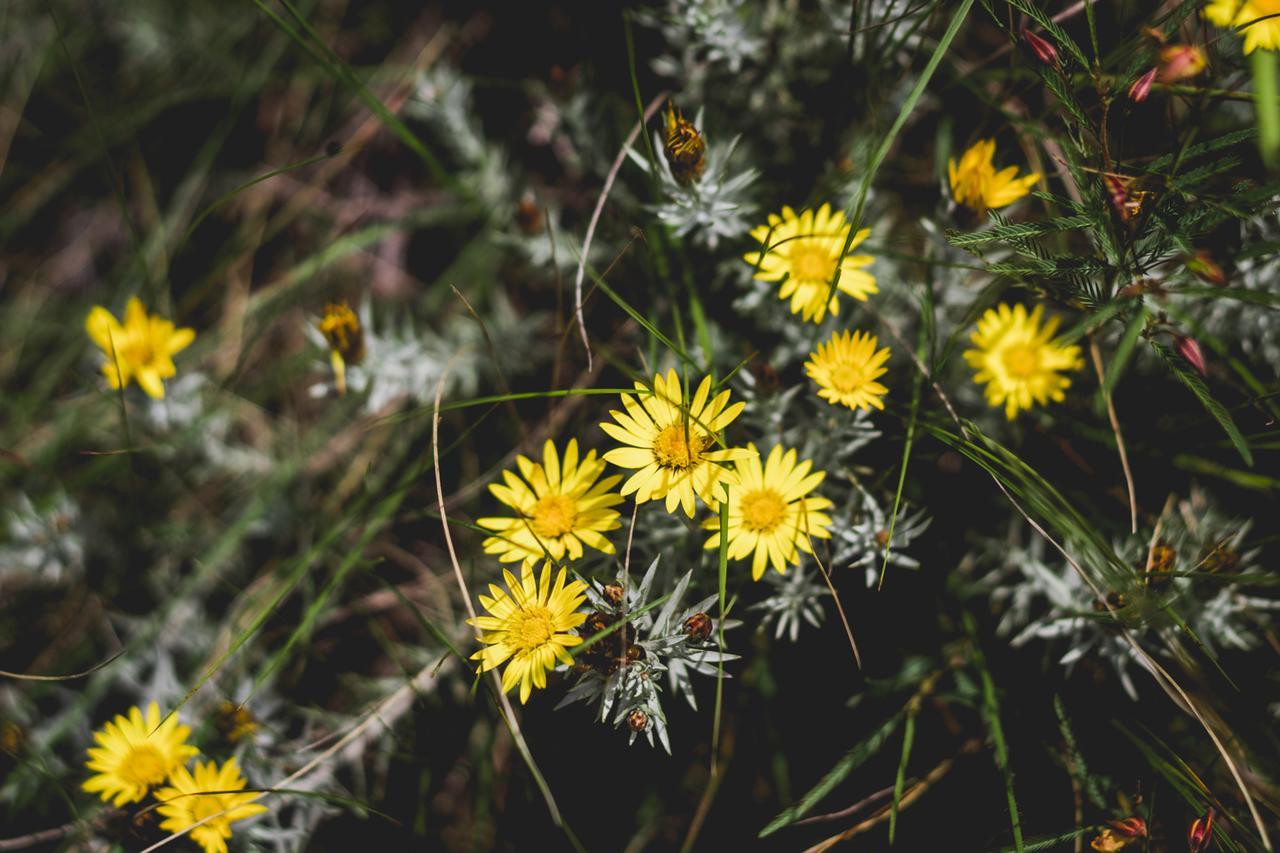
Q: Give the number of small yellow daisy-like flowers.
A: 12